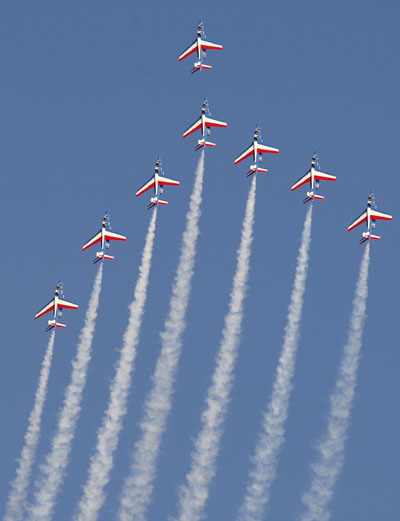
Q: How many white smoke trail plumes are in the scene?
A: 7